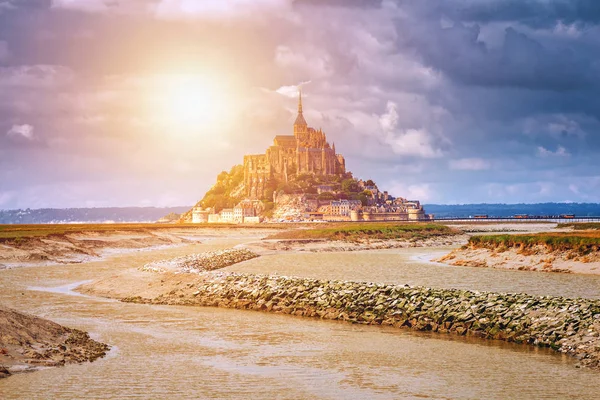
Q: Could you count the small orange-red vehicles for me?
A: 3